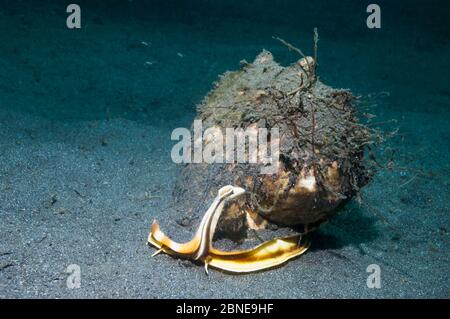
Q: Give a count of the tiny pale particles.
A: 3